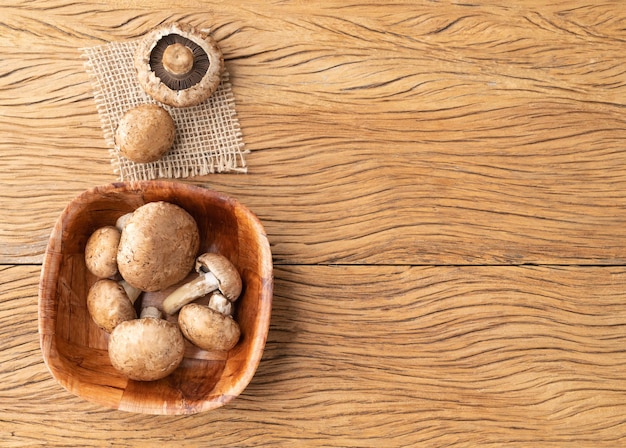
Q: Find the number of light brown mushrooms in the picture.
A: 8